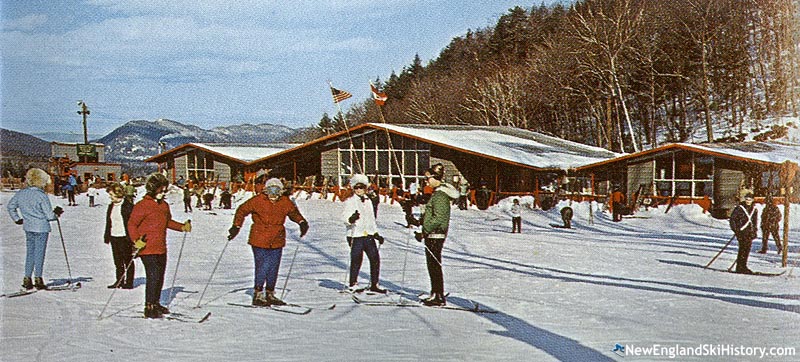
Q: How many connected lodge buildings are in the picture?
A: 3